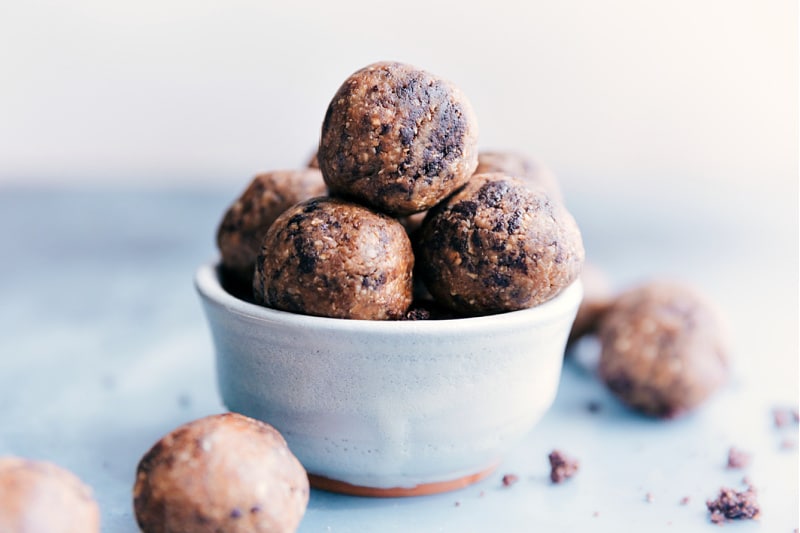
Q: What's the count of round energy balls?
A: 10